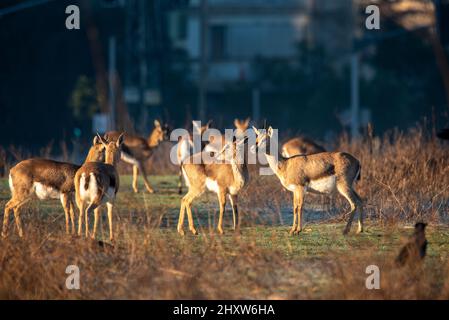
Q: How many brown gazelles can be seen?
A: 8